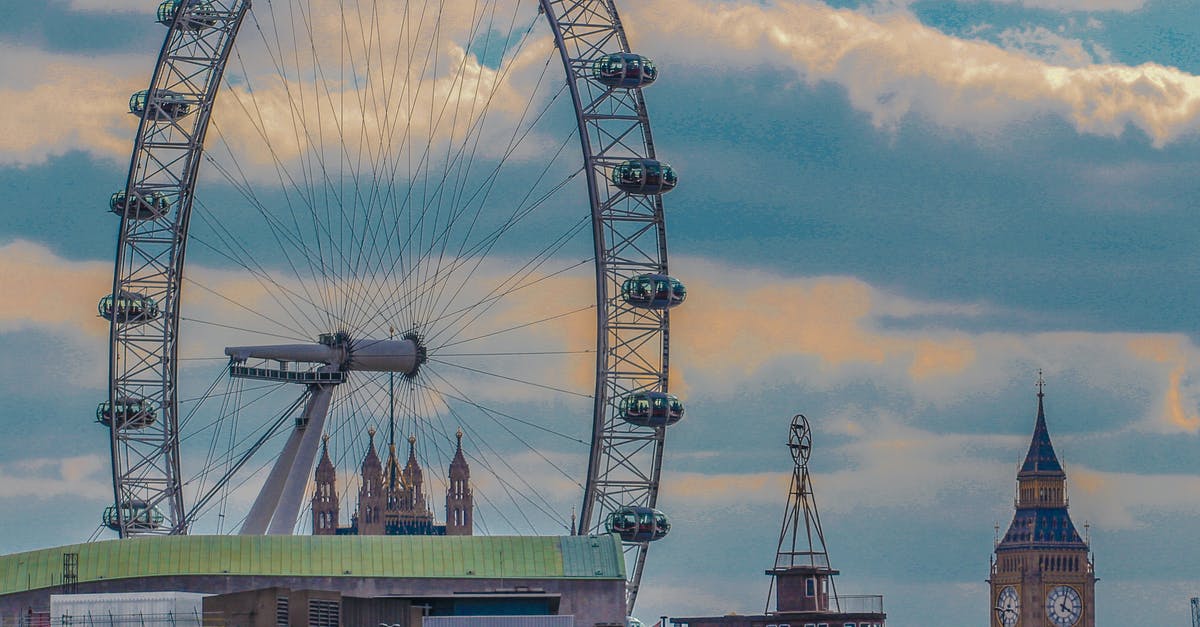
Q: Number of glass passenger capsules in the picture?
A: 11